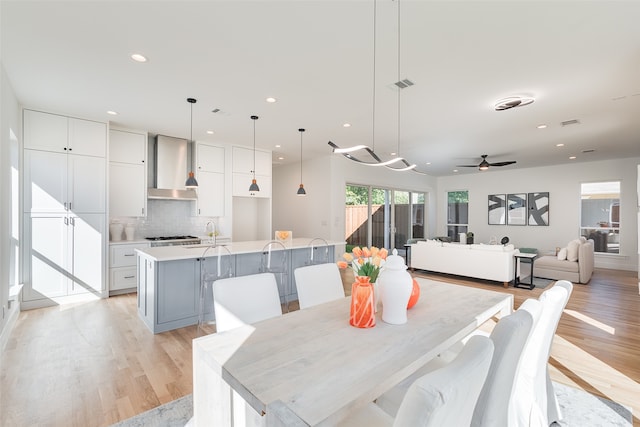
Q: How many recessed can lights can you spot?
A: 13